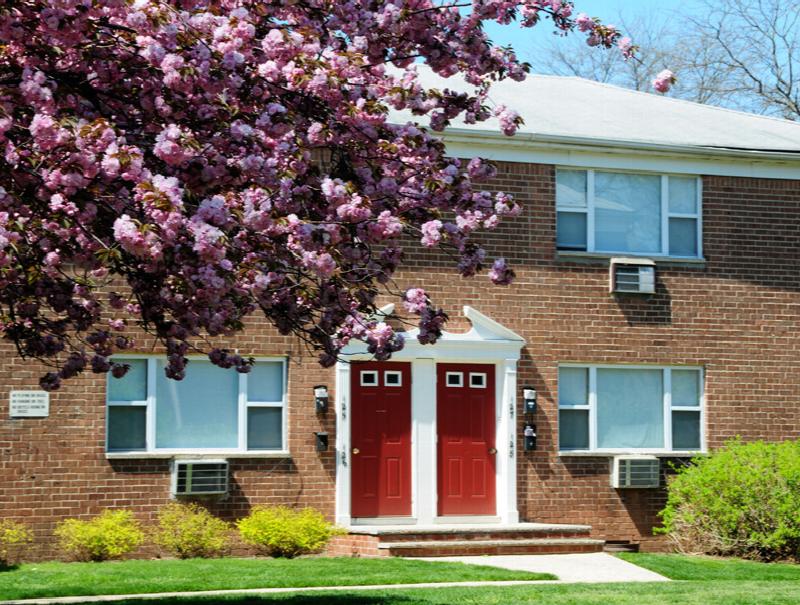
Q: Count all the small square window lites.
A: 4